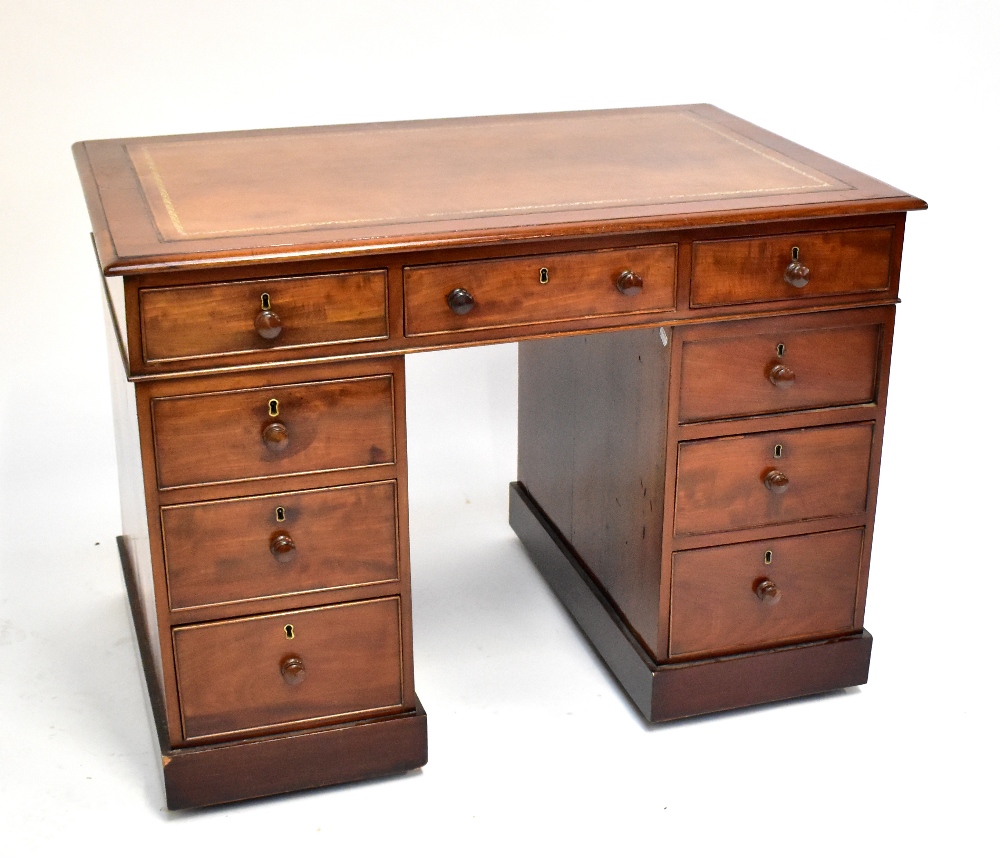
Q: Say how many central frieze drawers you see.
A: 1